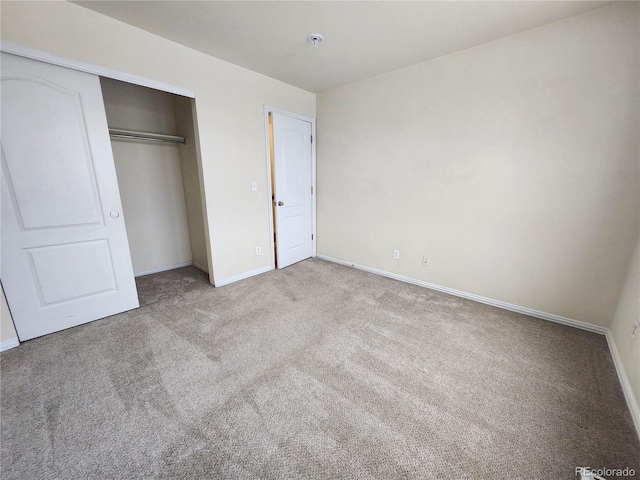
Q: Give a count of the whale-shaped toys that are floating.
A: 0